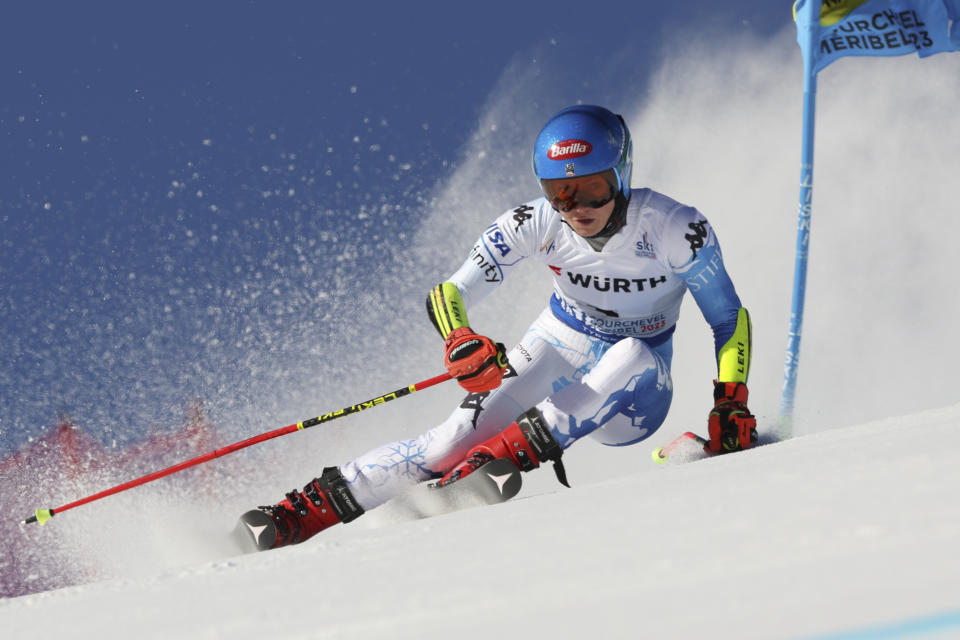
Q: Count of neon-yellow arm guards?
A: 2